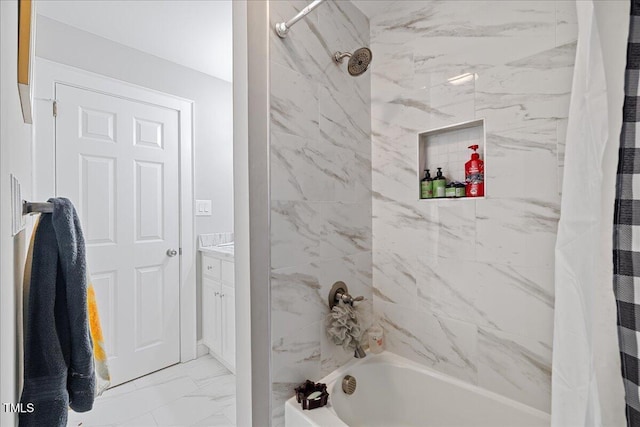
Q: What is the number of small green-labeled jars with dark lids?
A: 2